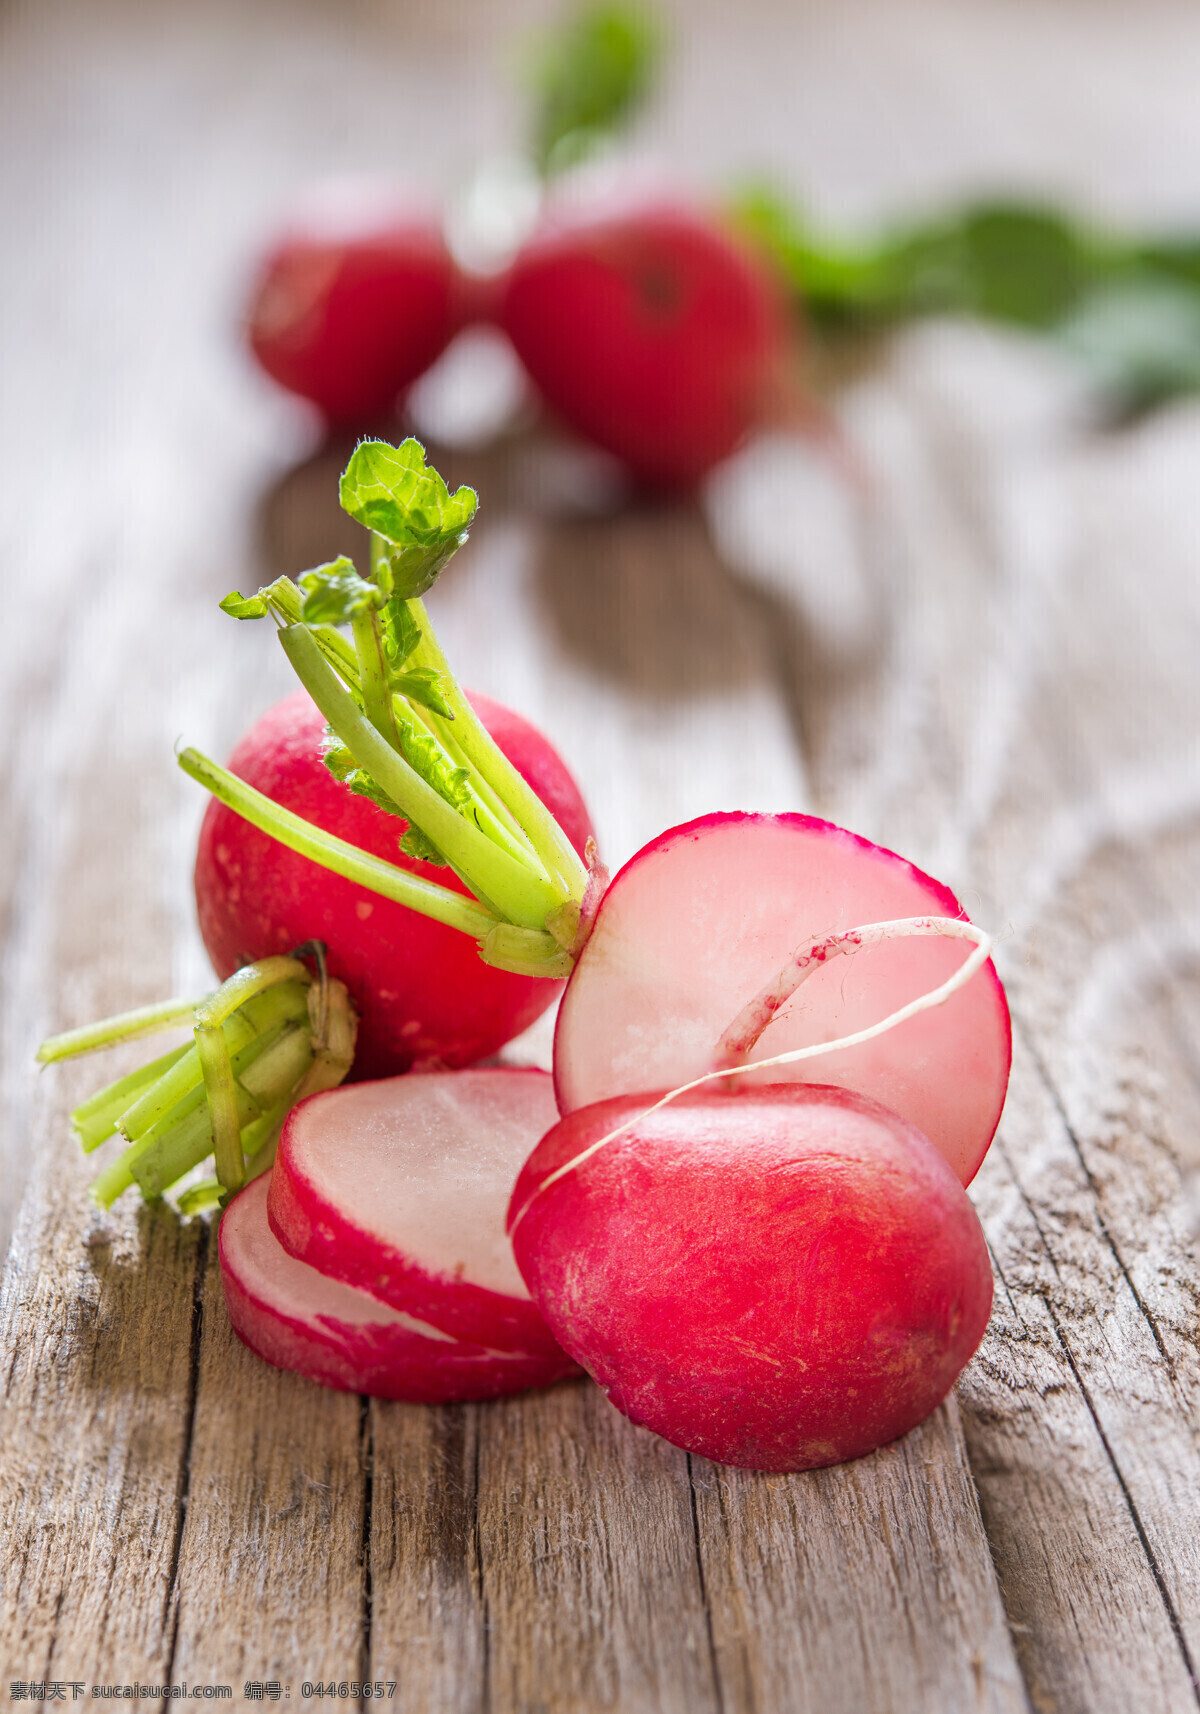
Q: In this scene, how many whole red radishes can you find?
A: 3